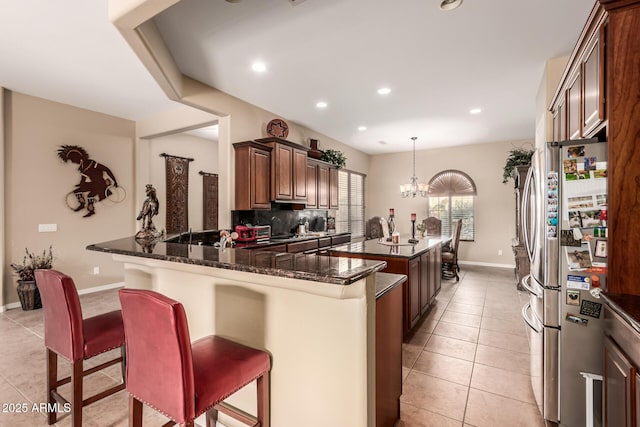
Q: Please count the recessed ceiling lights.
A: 6